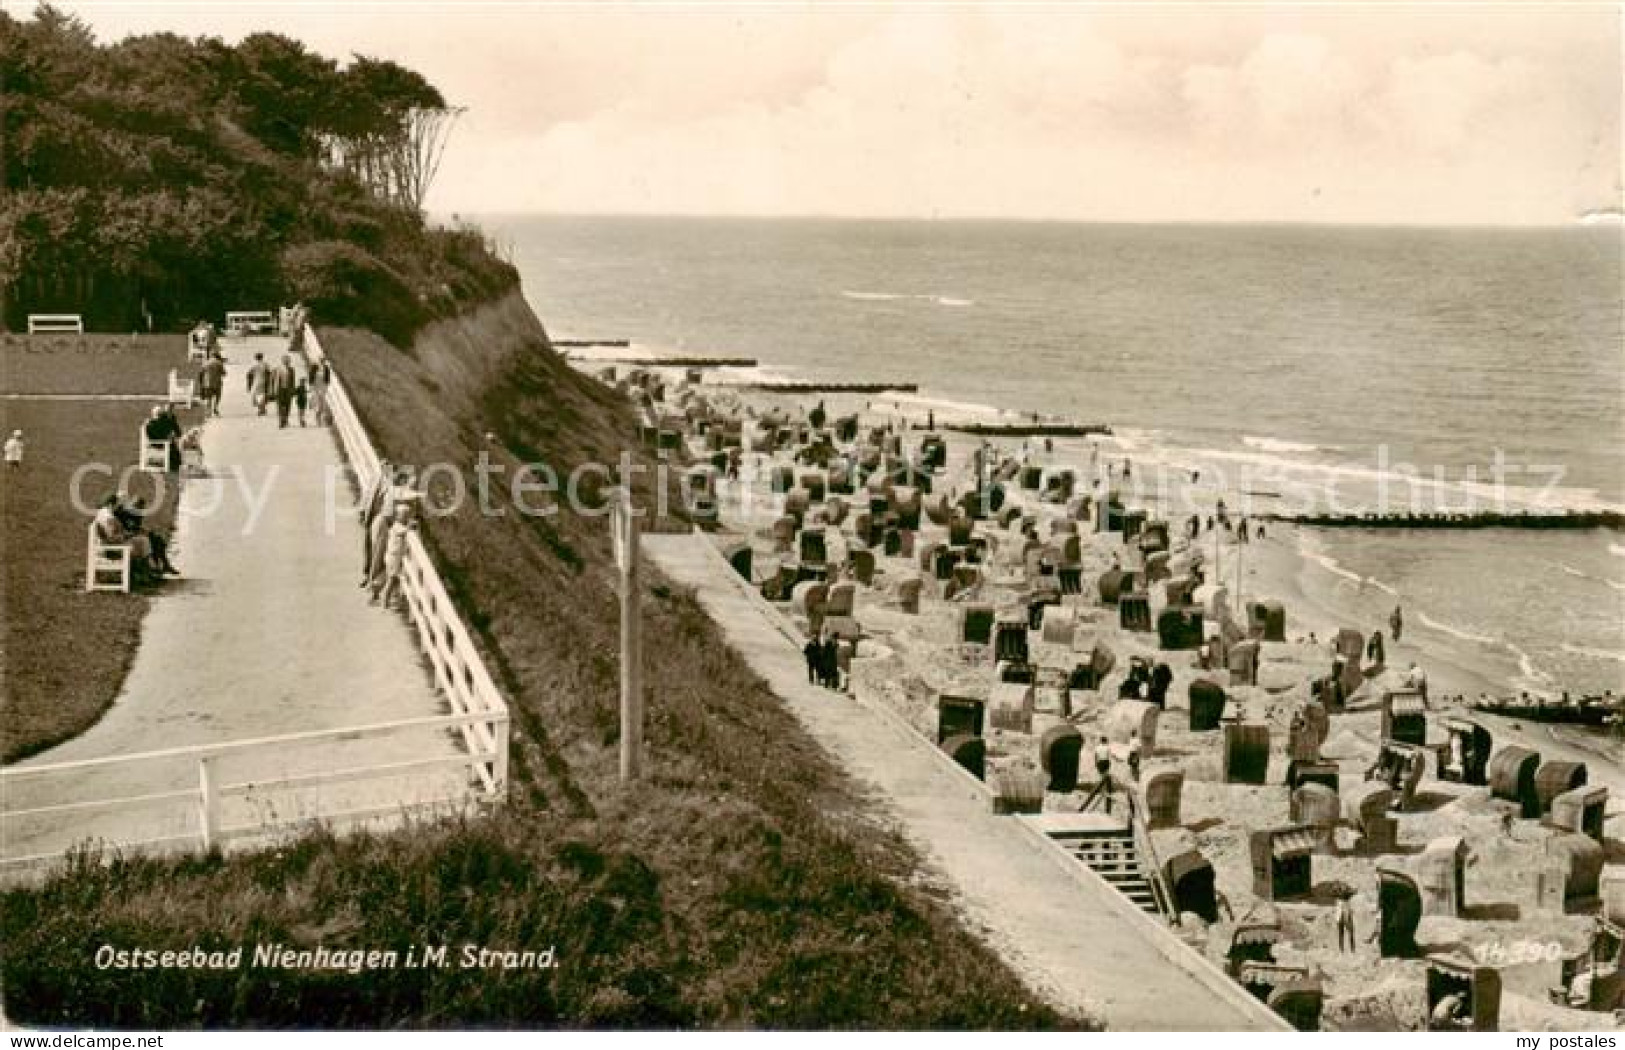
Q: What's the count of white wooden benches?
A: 6